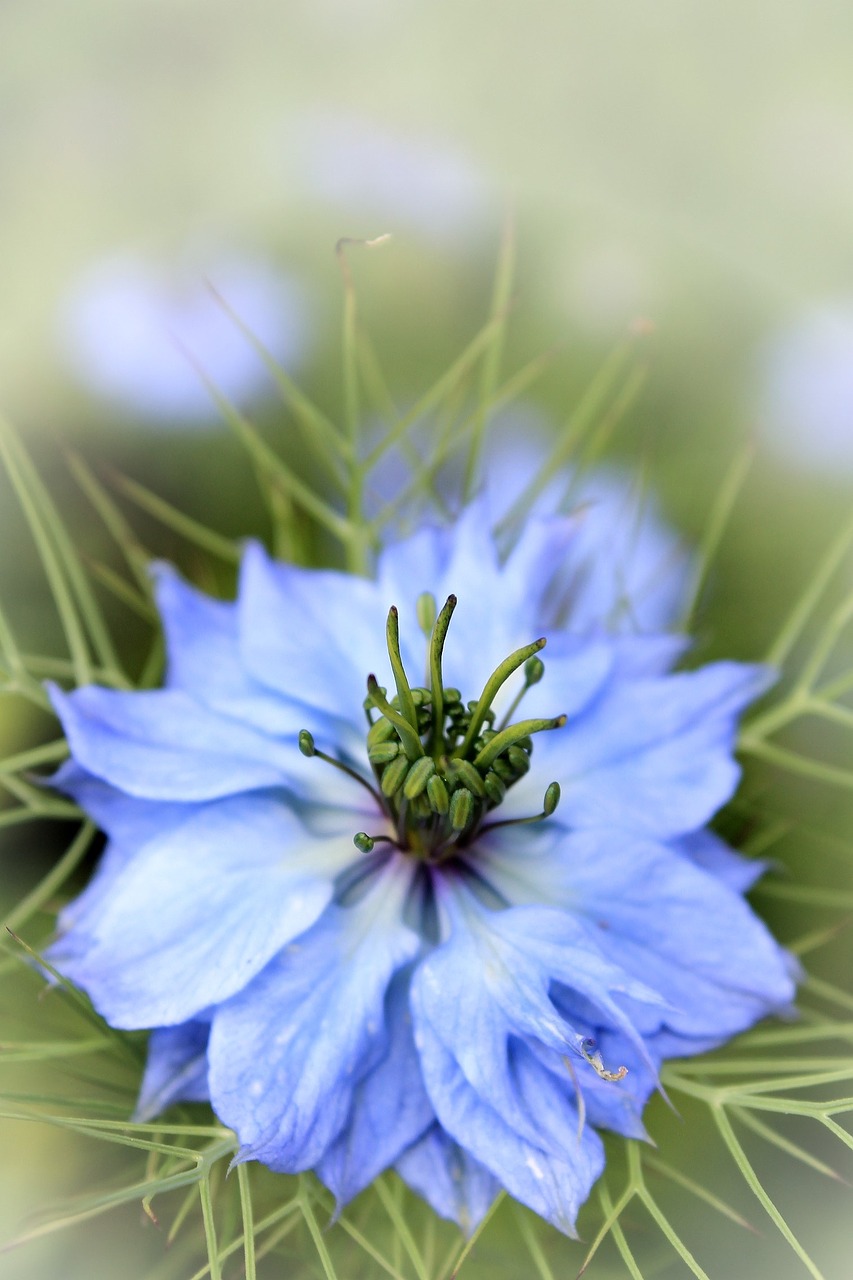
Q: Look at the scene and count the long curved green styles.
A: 5